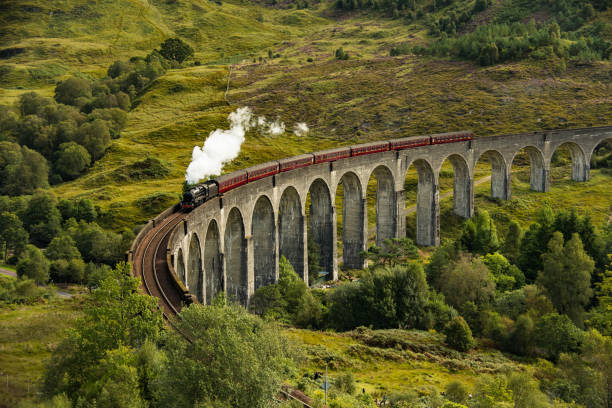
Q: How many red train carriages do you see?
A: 7